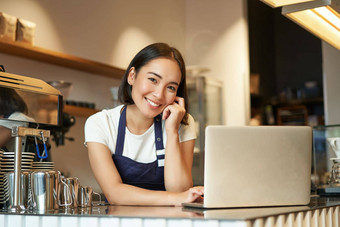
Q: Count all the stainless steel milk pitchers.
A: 4